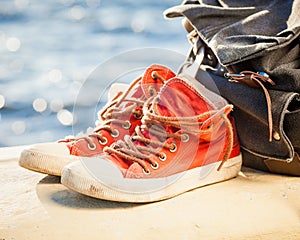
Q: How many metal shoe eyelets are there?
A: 12